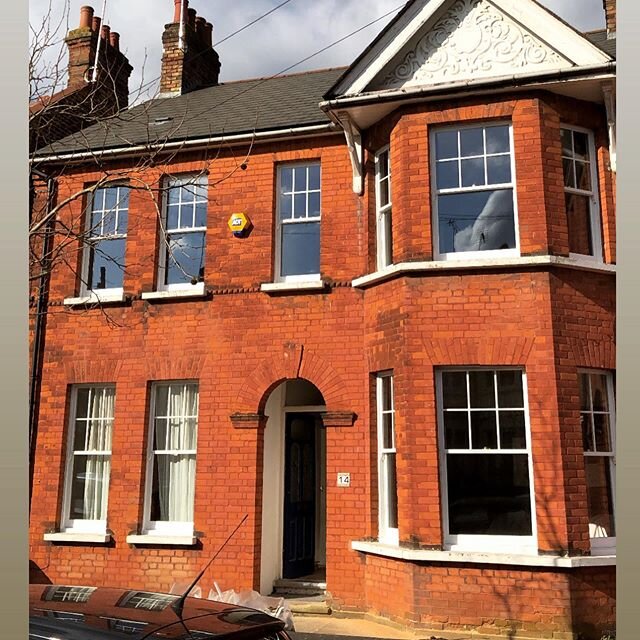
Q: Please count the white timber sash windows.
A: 11